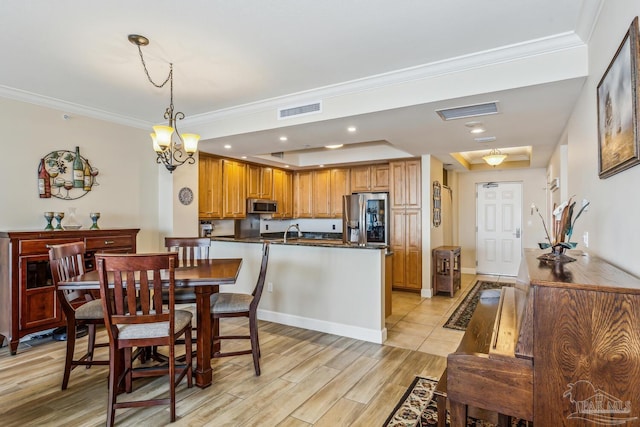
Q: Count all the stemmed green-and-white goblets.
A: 3